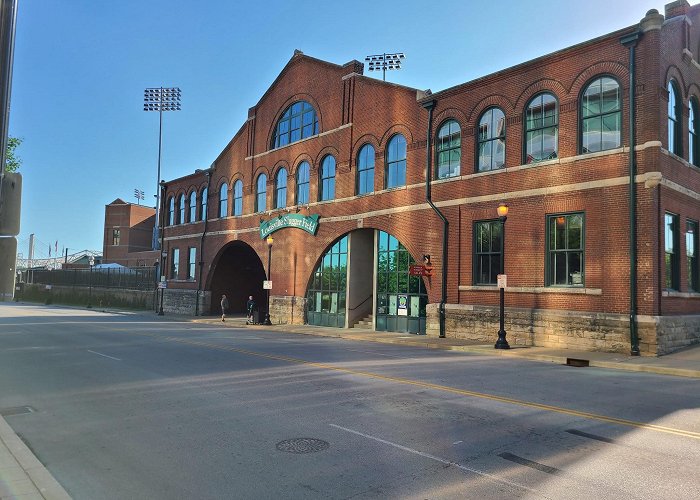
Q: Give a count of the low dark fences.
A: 1